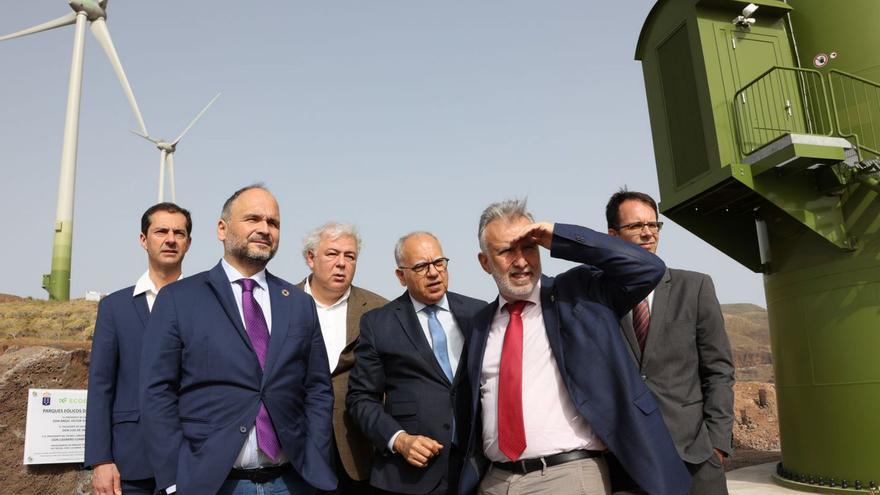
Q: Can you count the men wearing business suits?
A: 6